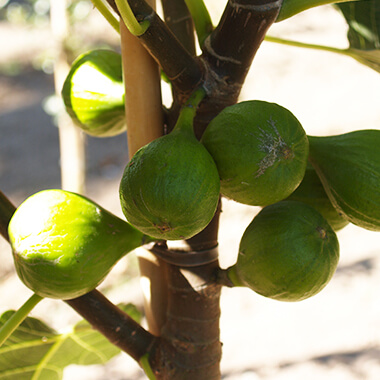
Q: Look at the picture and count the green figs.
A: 7